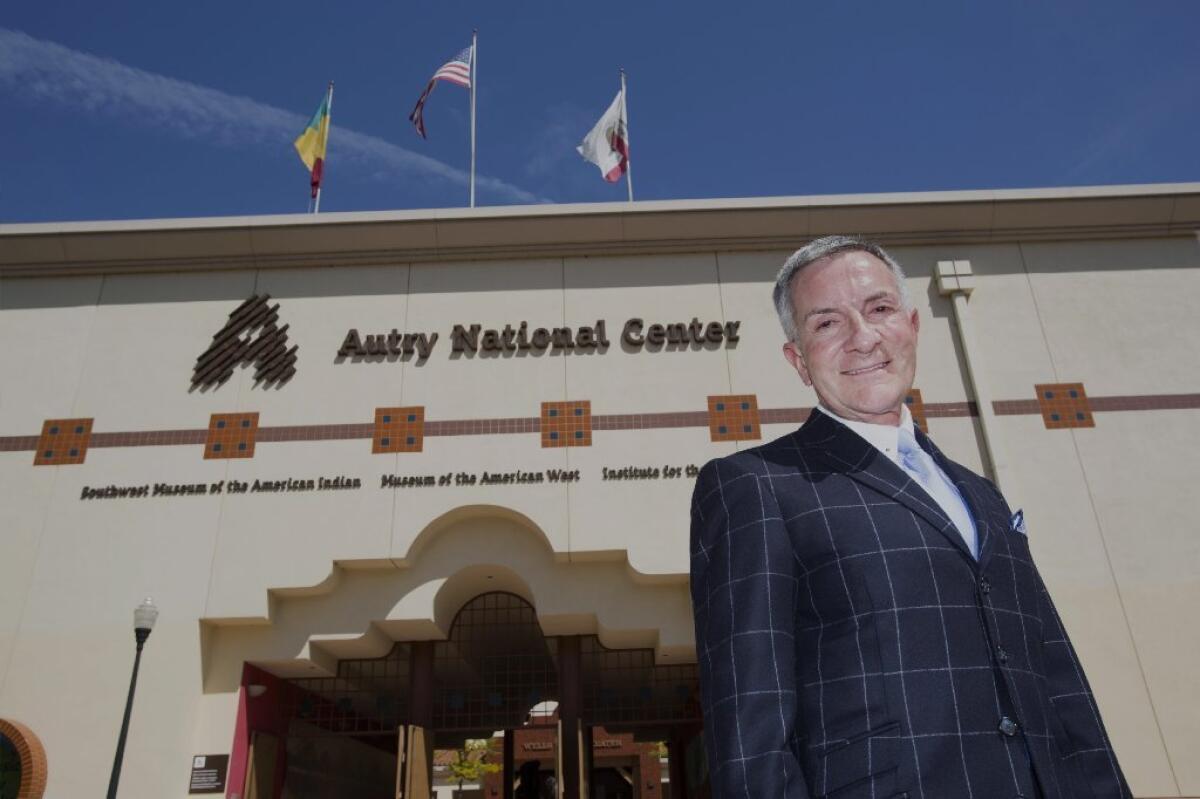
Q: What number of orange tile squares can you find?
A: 7